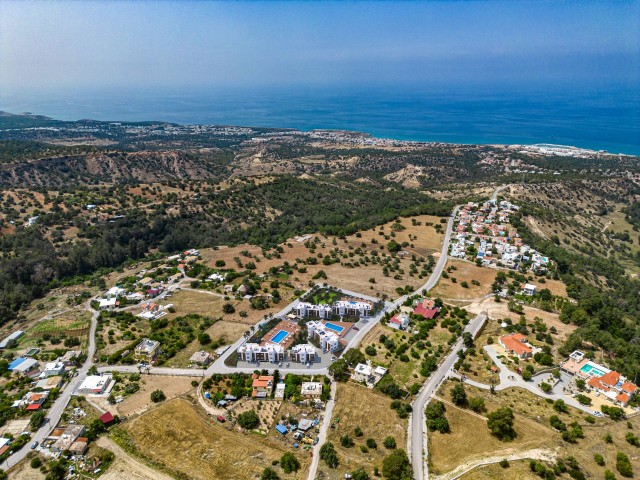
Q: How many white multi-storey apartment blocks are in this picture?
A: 5